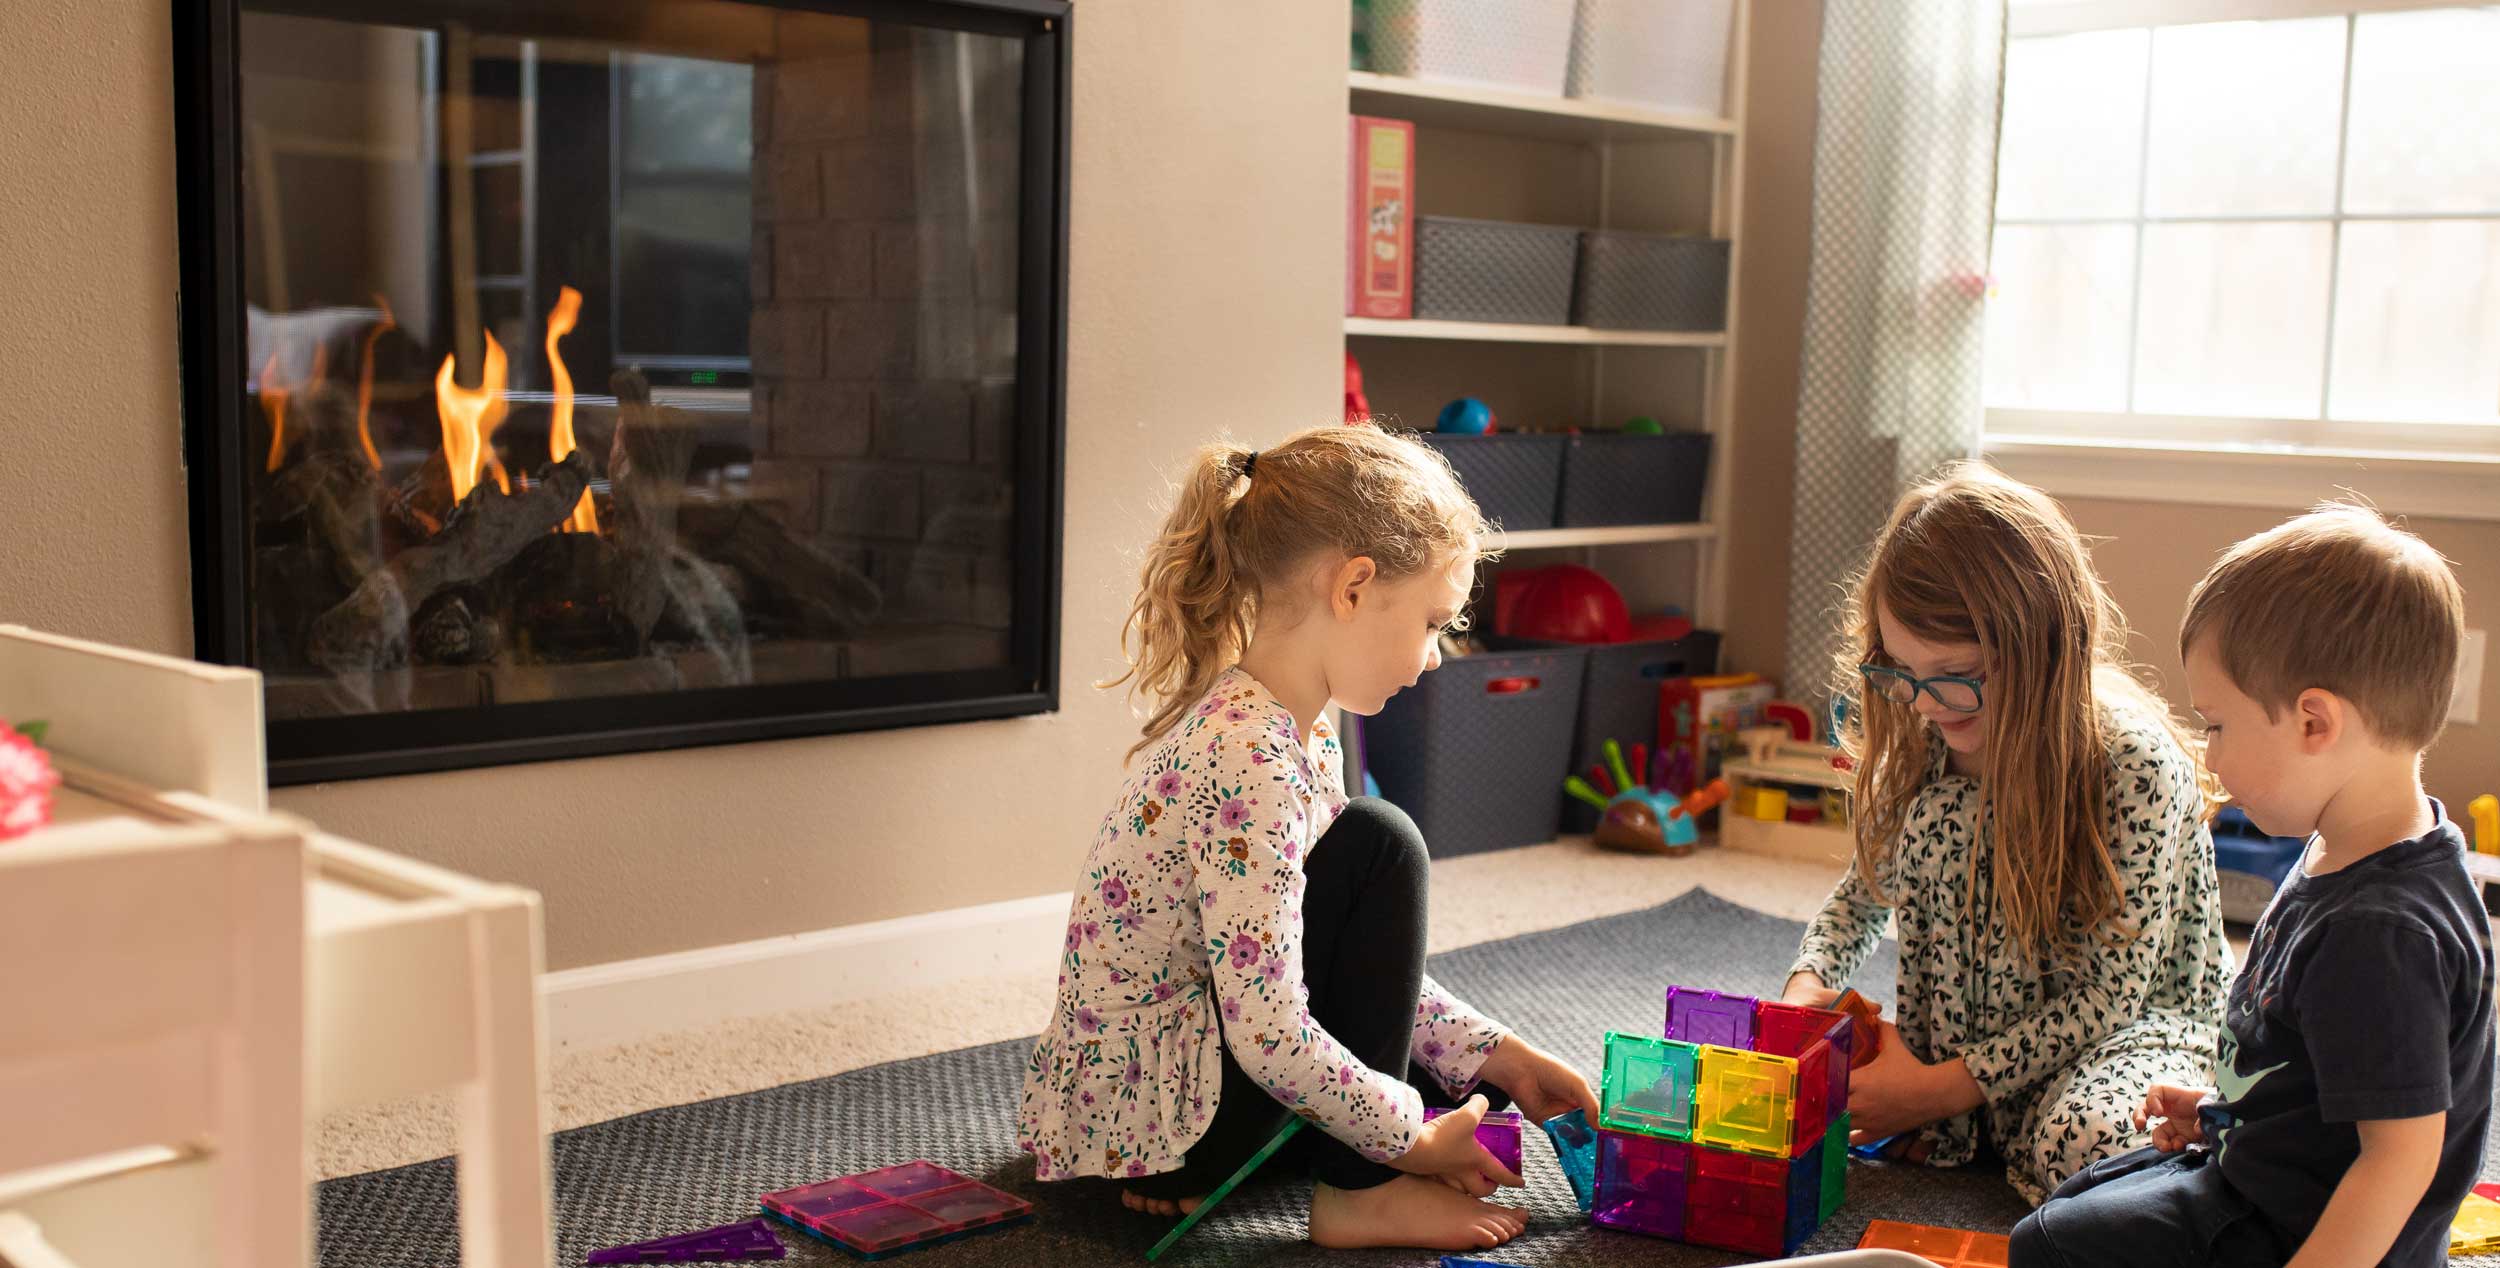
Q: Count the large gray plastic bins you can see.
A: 2